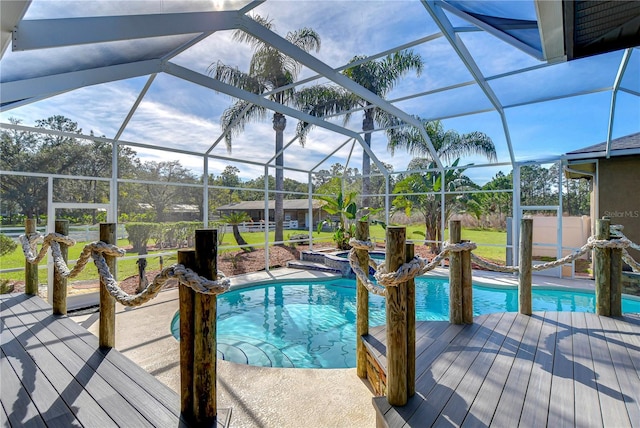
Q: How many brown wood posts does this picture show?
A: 13